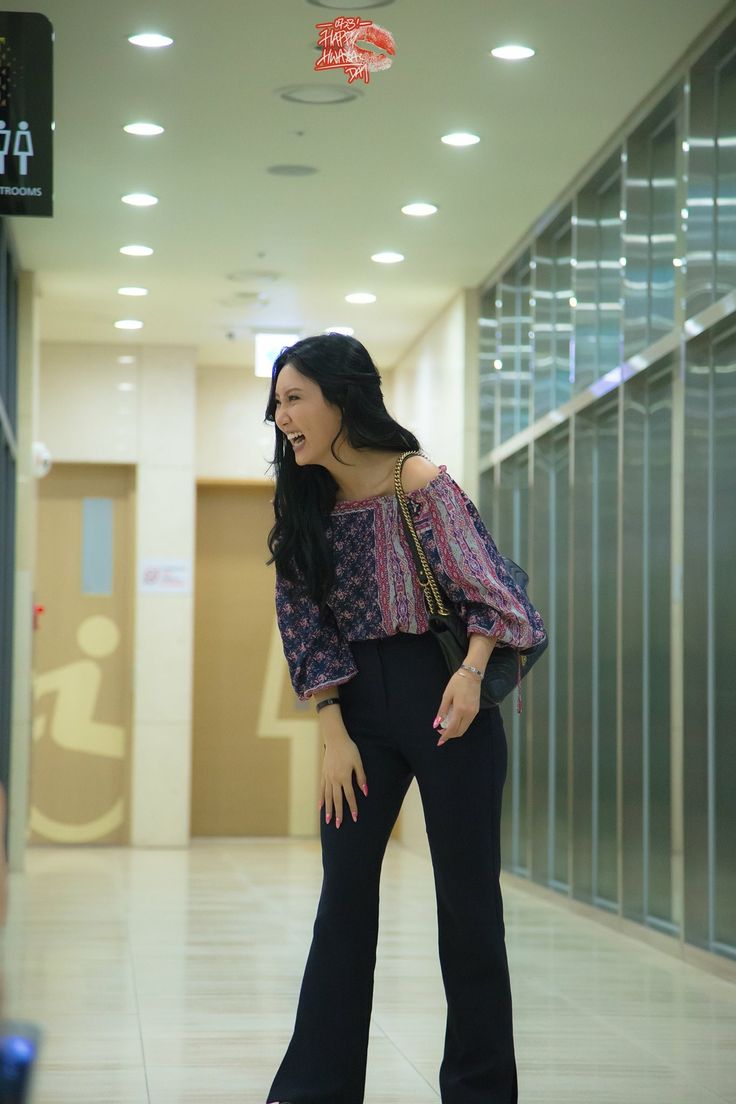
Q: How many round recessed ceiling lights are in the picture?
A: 12